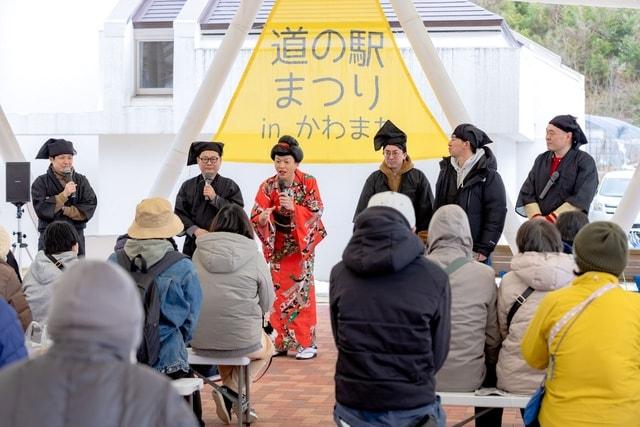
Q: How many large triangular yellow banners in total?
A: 1